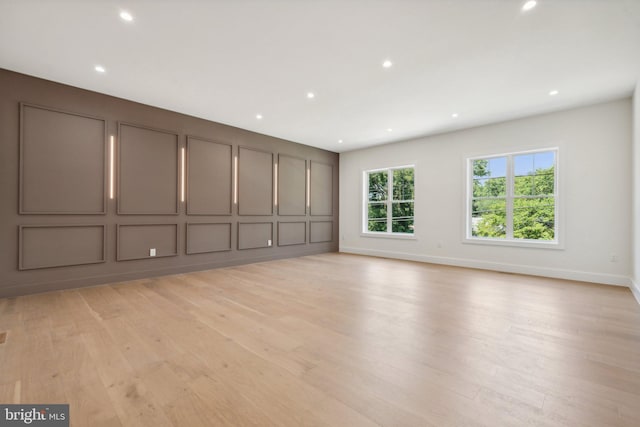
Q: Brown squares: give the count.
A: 12